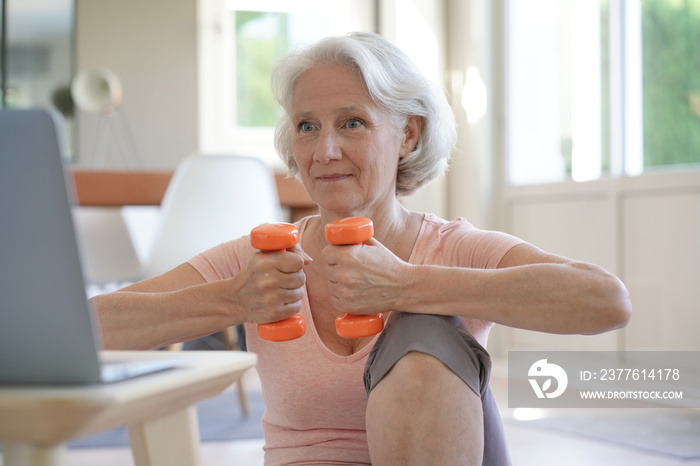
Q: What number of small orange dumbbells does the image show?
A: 2